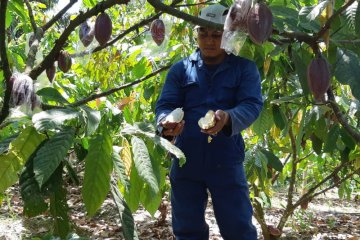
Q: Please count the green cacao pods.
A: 0